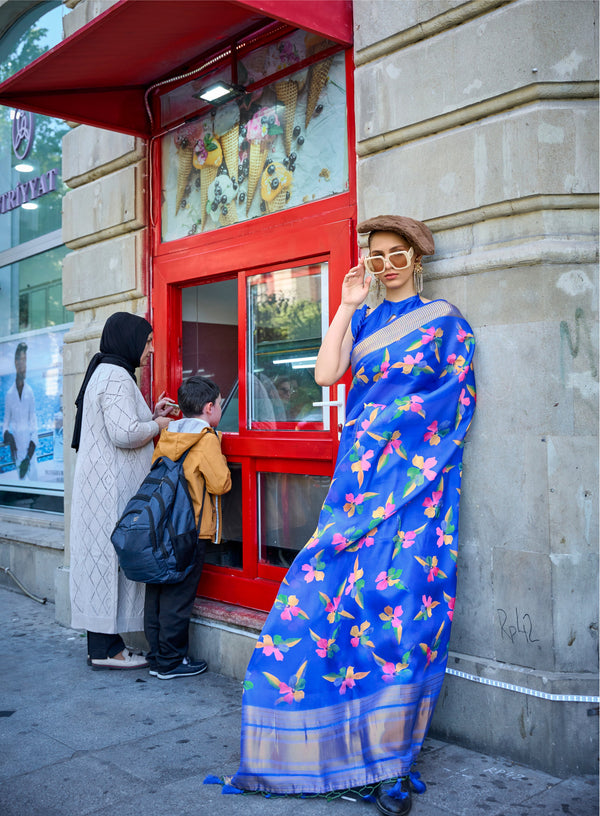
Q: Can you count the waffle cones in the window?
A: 8